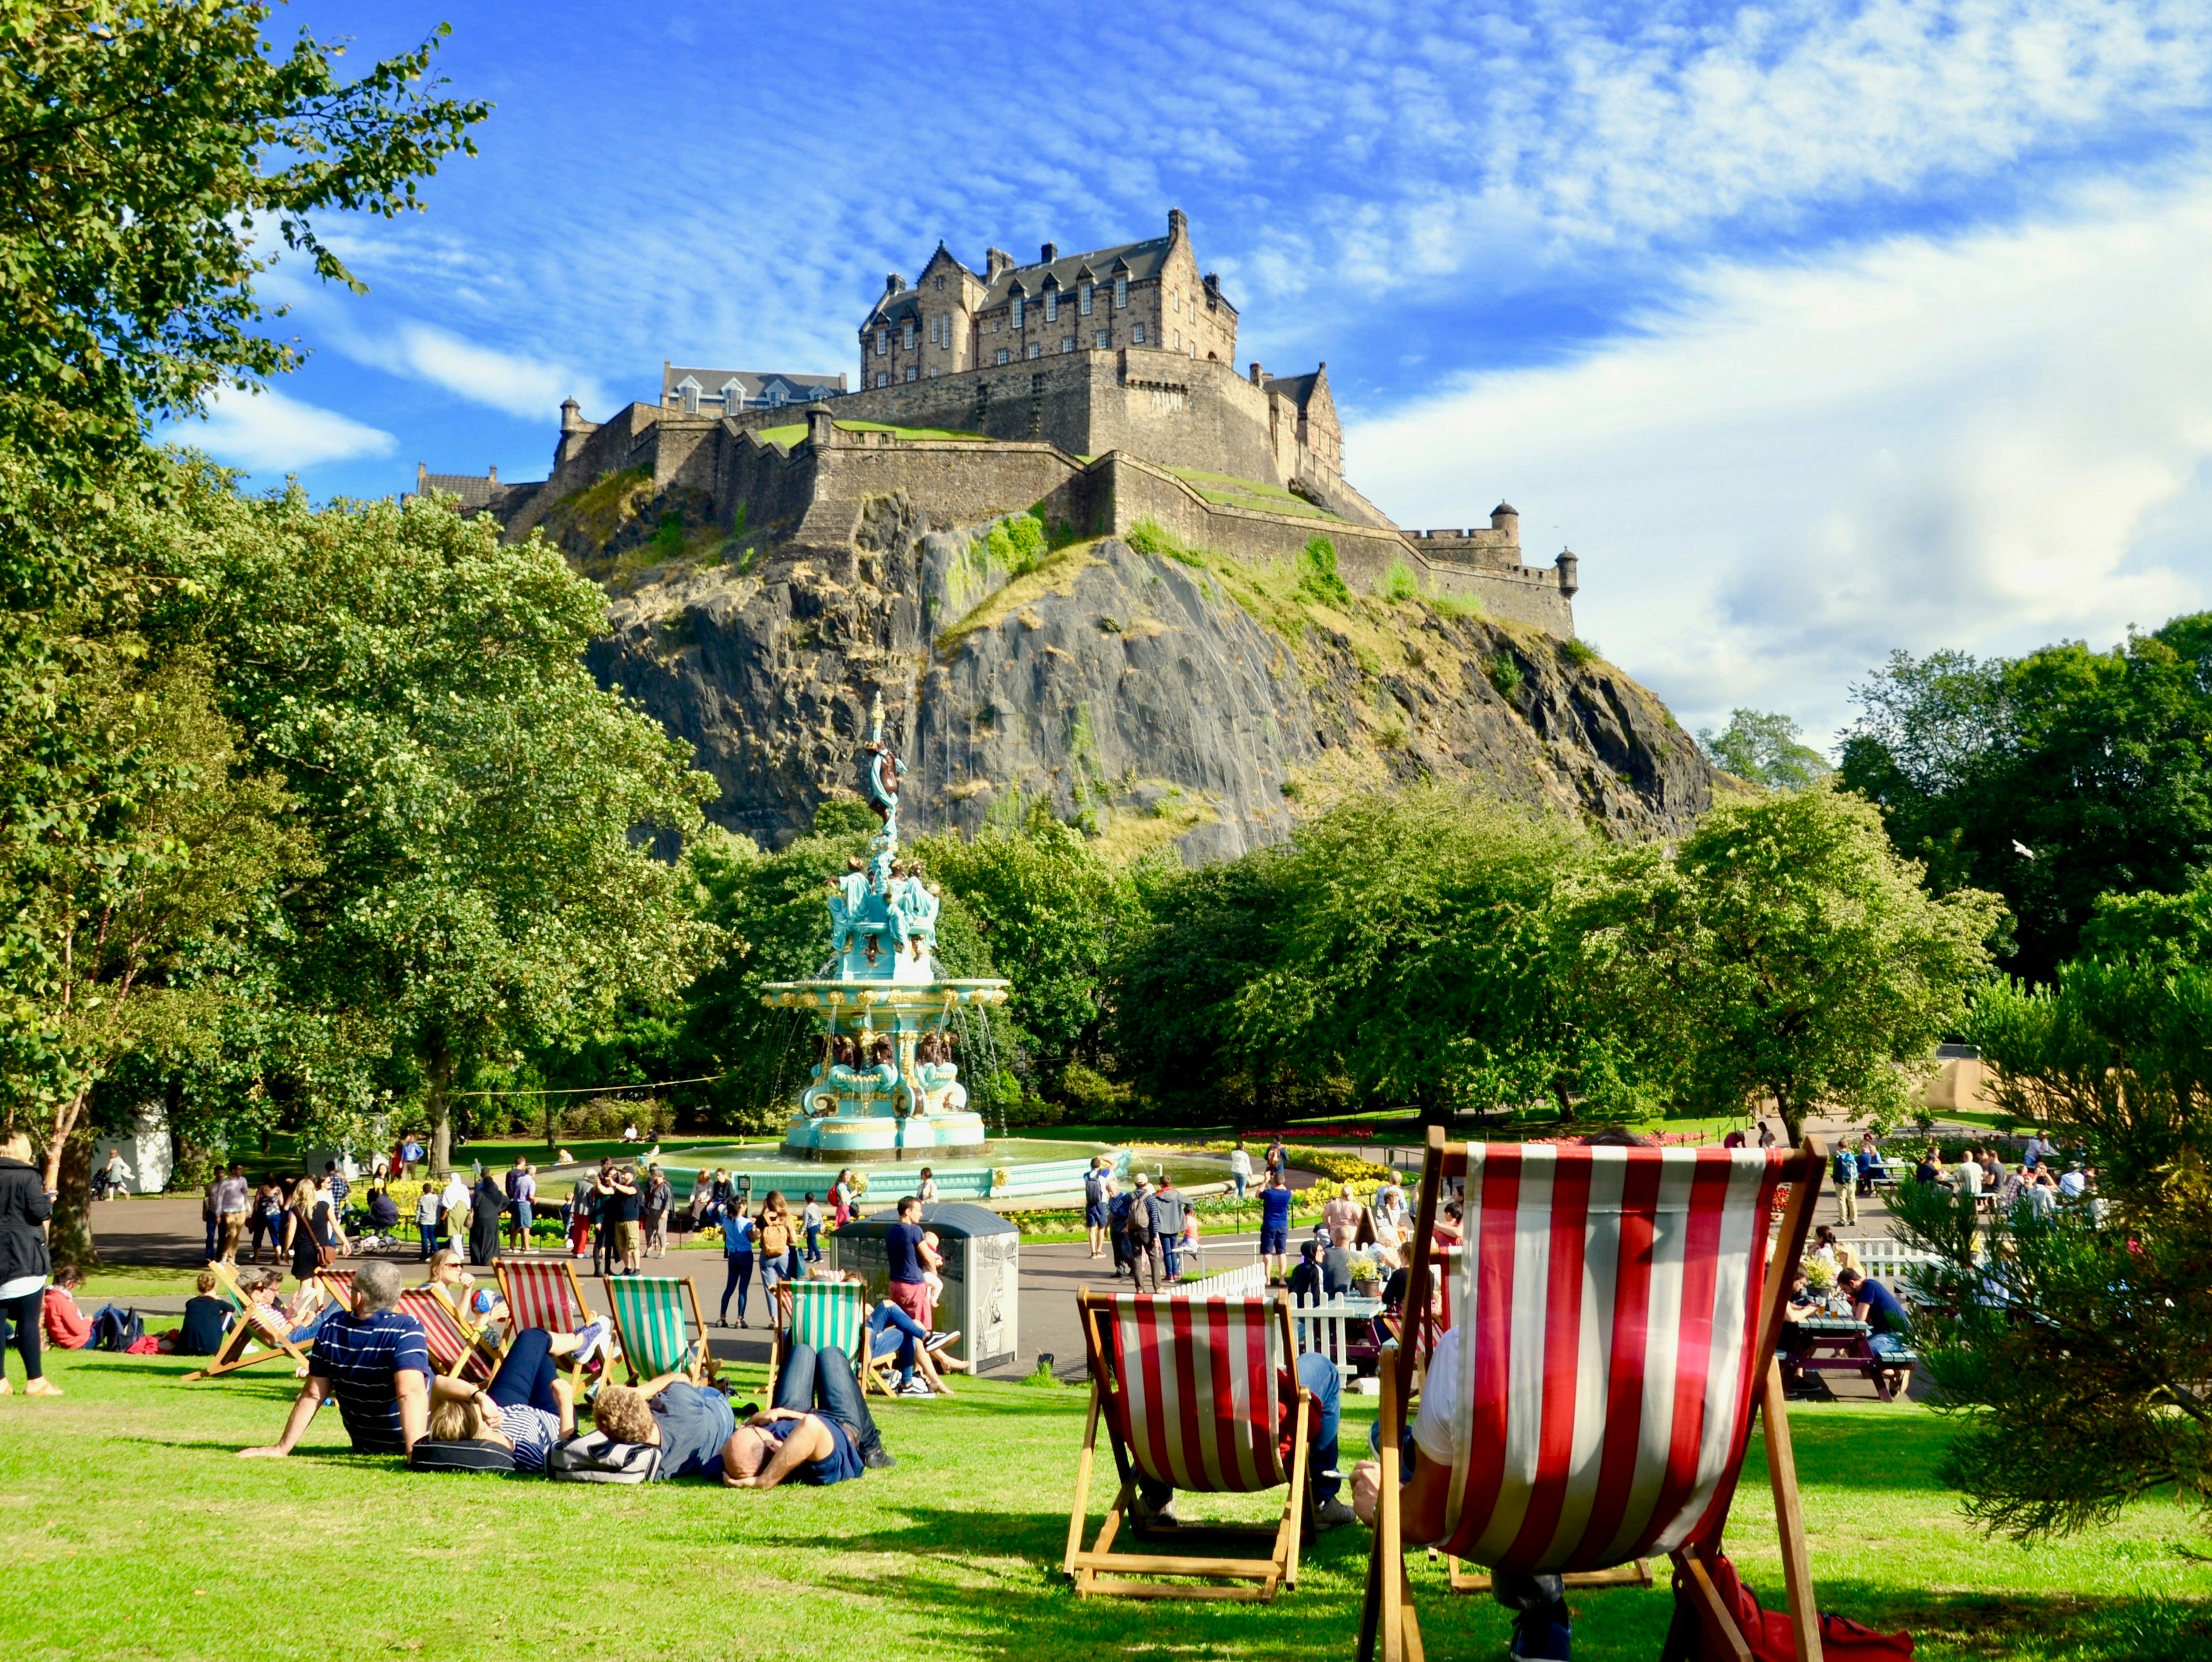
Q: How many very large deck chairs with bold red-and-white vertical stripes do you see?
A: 2